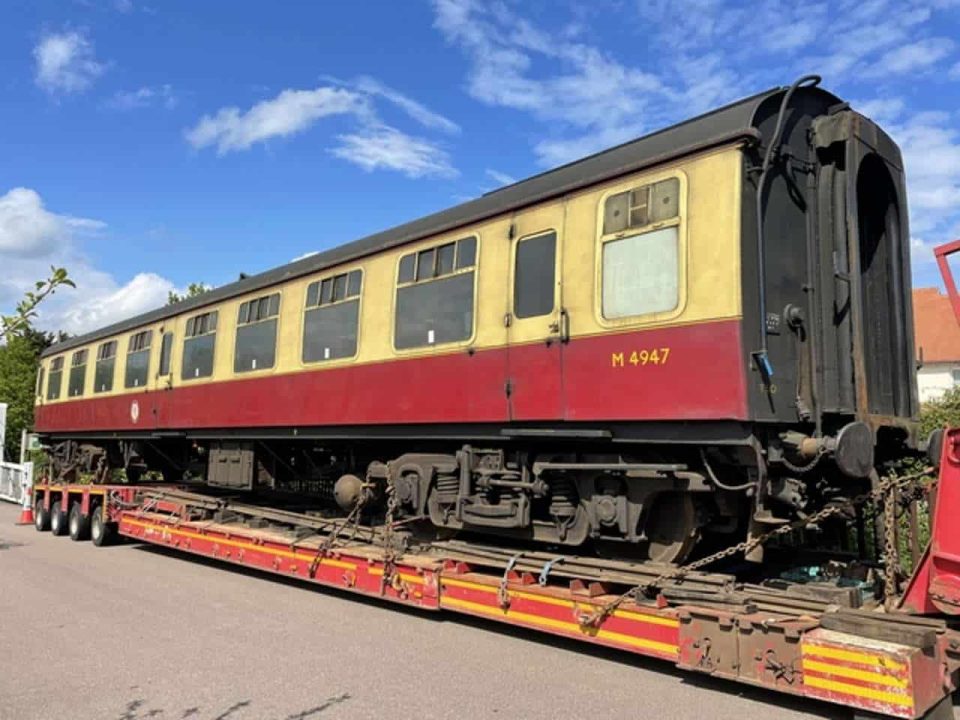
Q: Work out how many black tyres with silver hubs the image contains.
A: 4